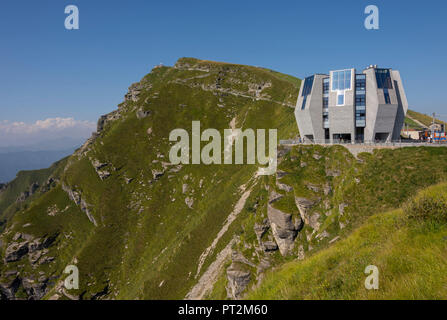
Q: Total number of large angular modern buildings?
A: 1